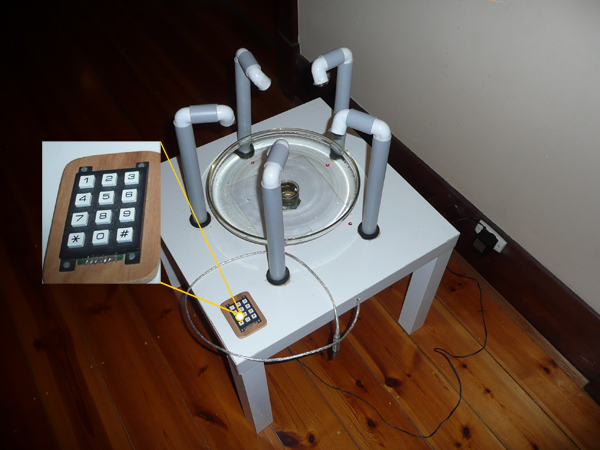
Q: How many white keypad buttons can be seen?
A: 12